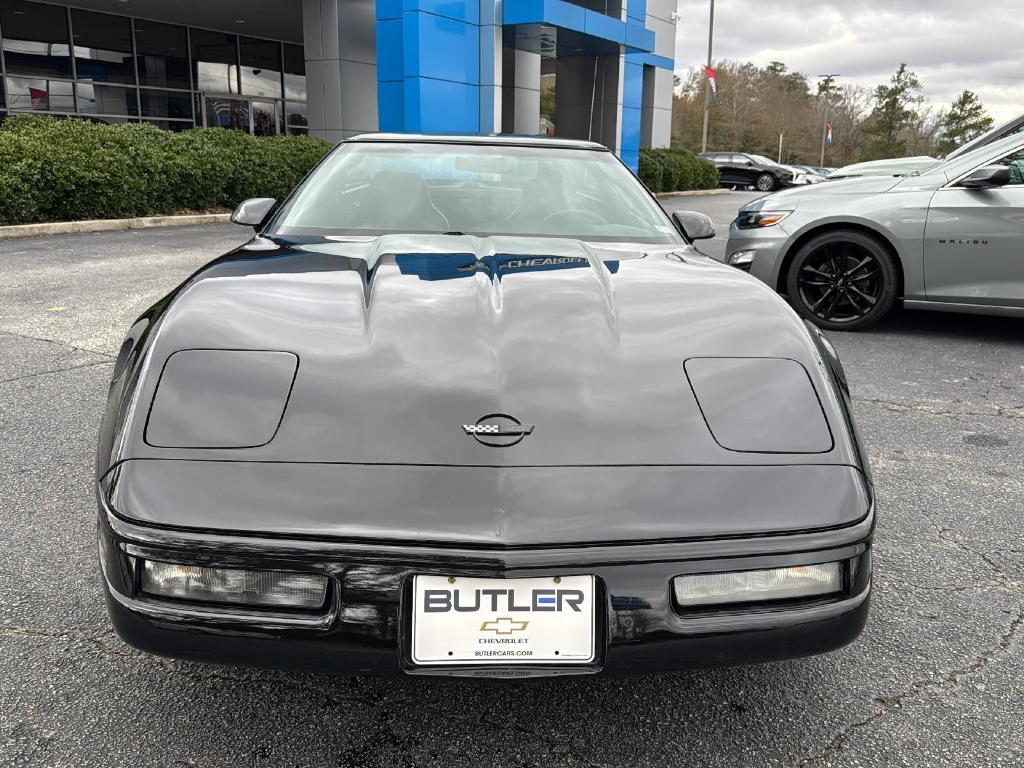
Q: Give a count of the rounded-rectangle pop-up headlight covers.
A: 2